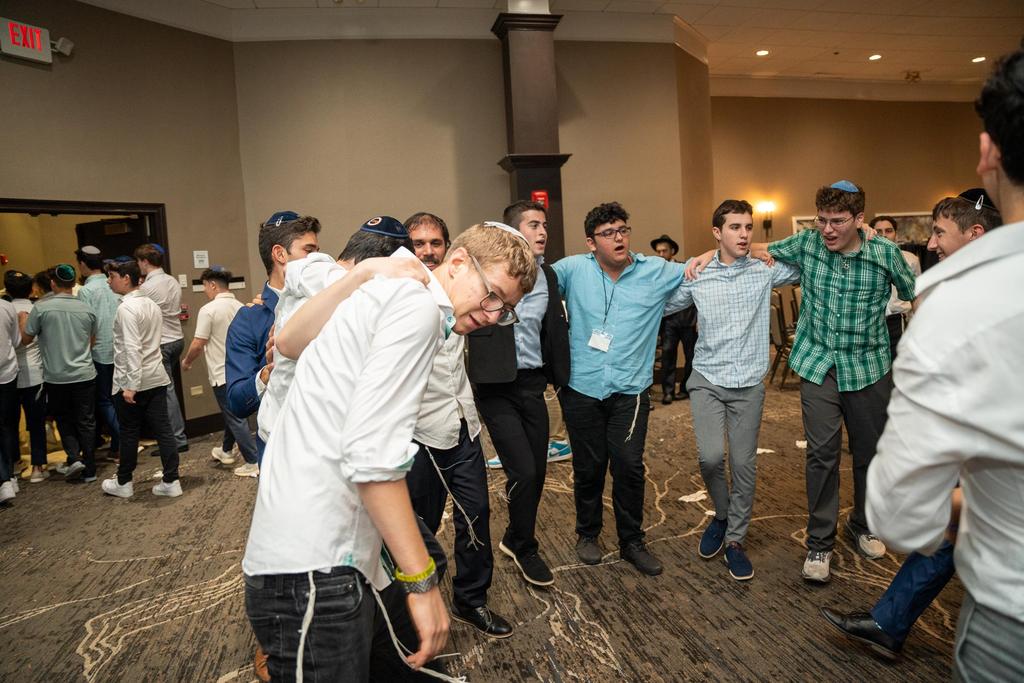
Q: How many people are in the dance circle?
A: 10